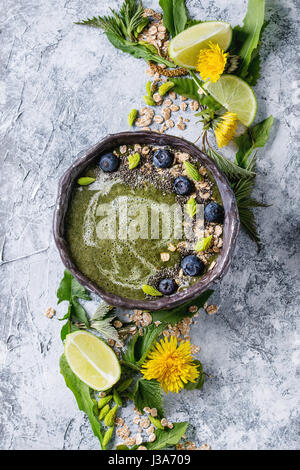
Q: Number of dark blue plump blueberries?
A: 6